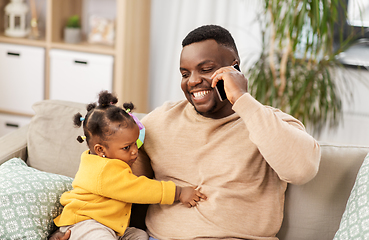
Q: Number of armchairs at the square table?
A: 0